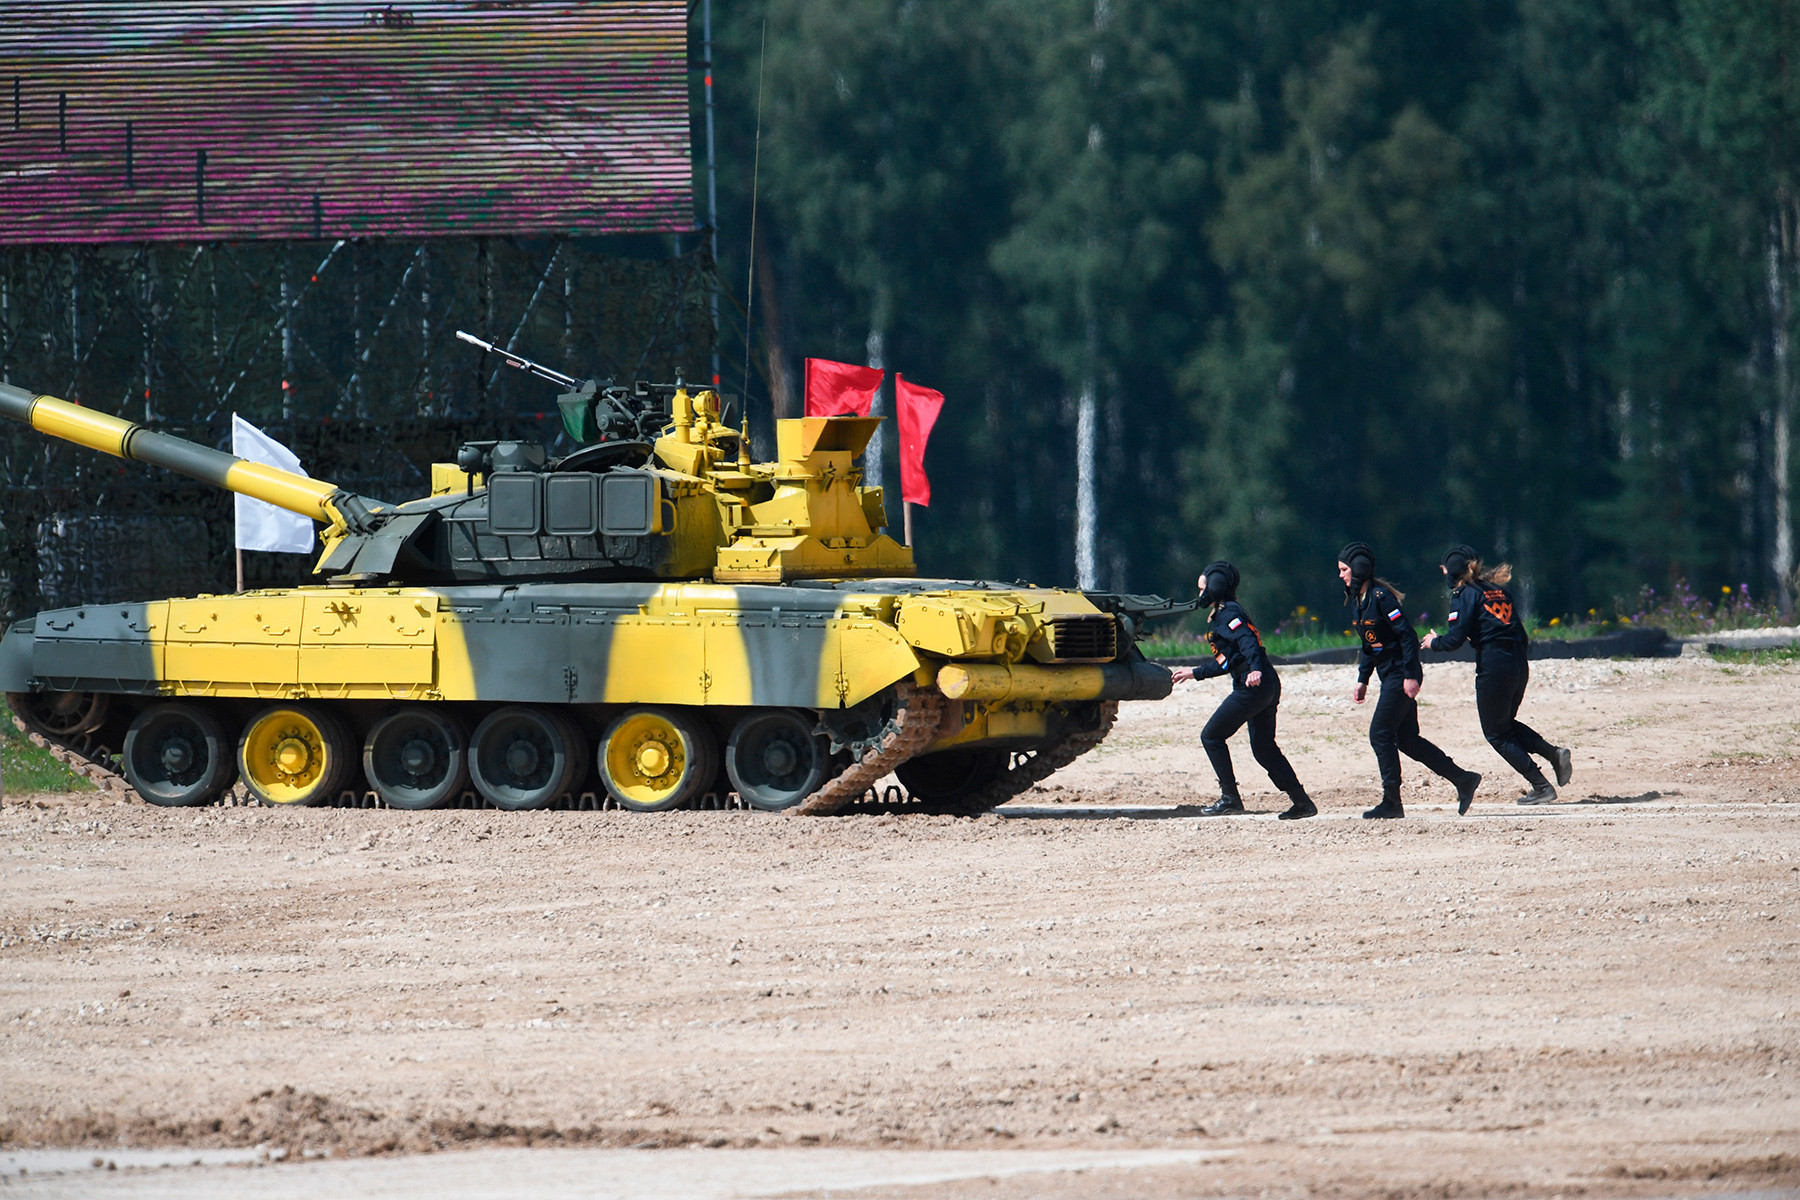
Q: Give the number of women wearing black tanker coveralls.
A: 3